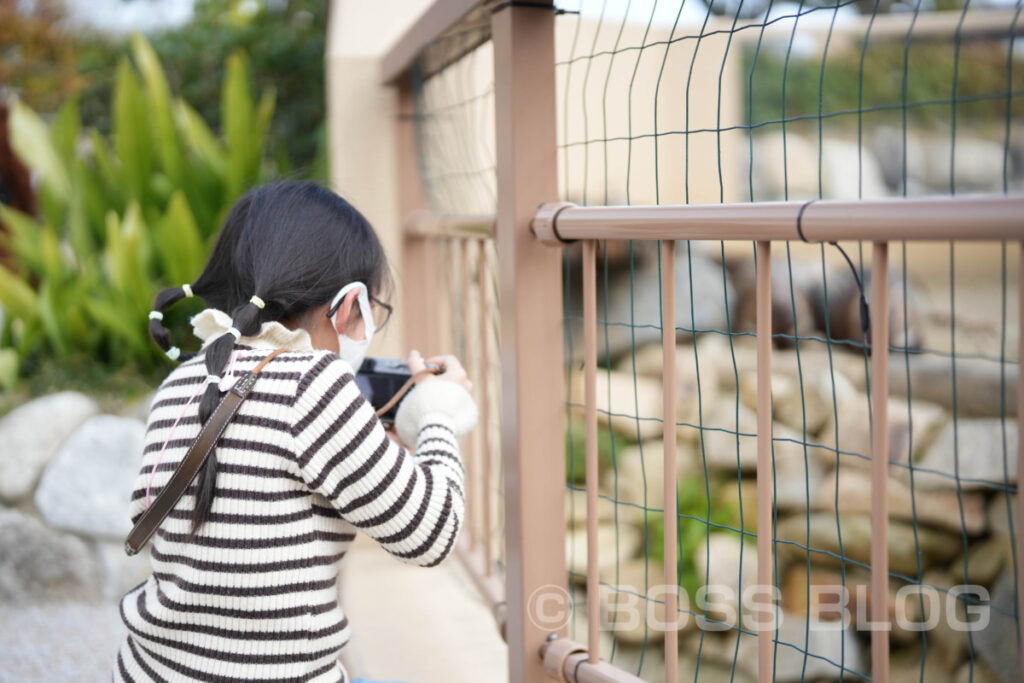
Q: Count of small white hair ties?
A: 6